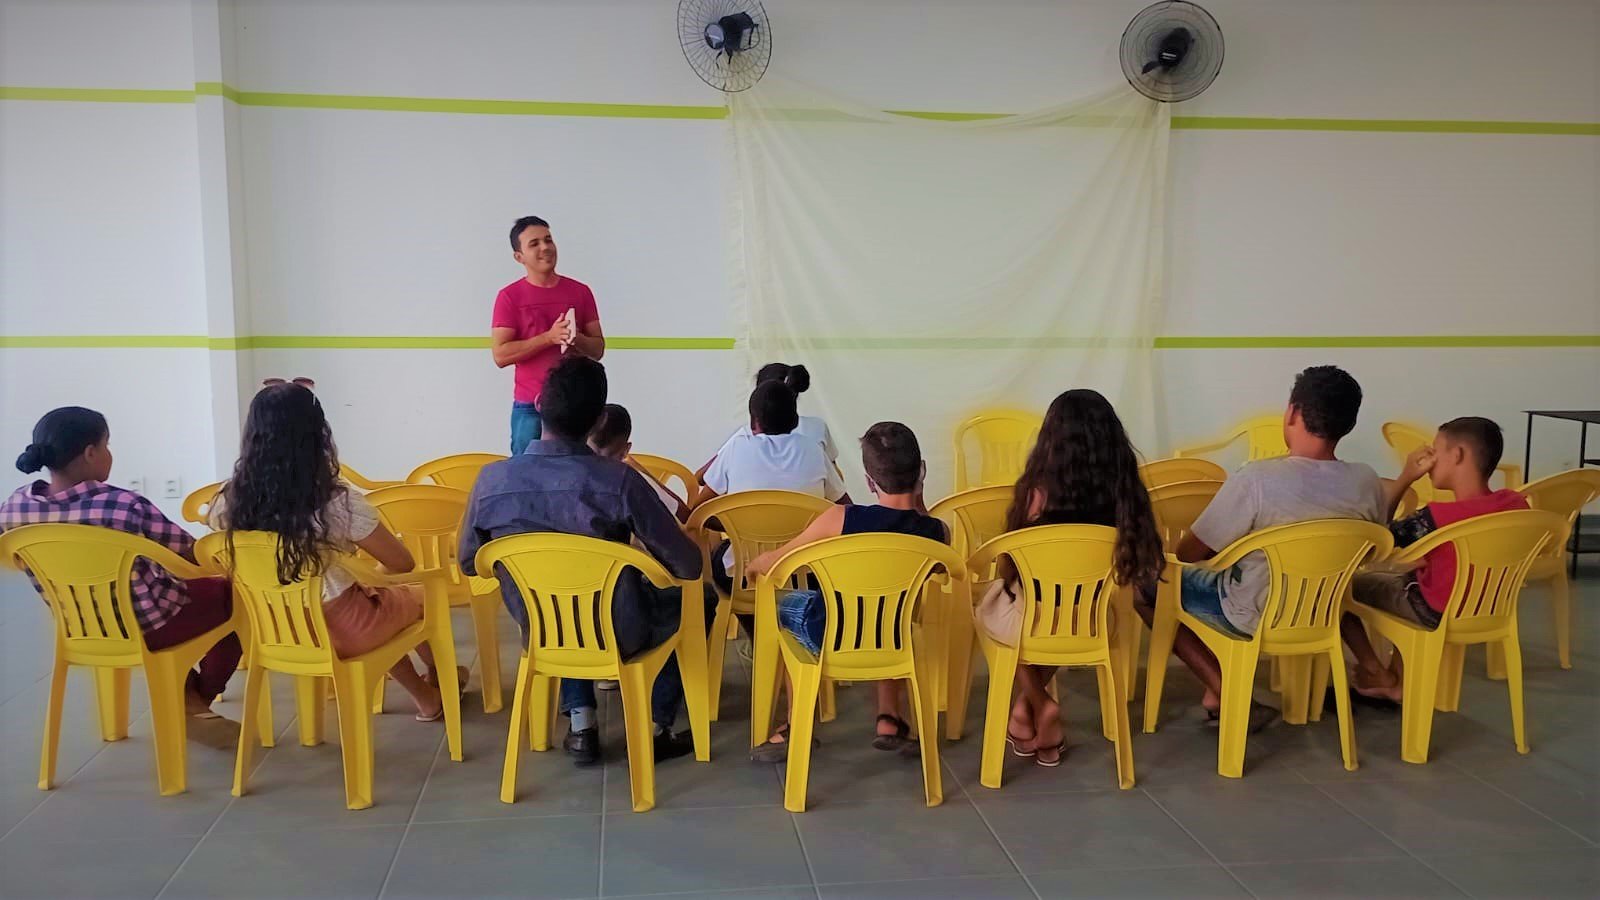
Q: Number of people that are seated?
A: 10